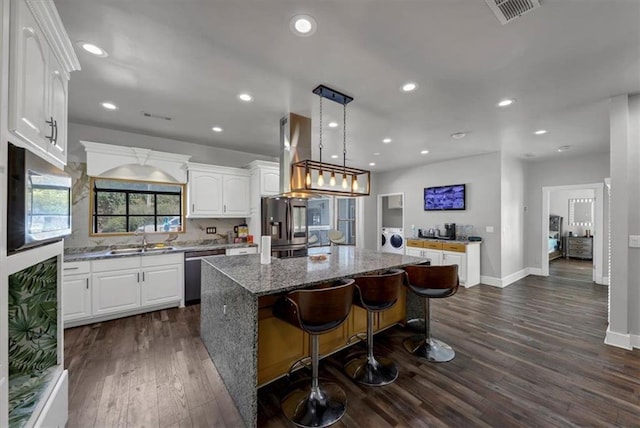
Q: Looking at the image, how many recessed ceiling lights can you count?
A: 13